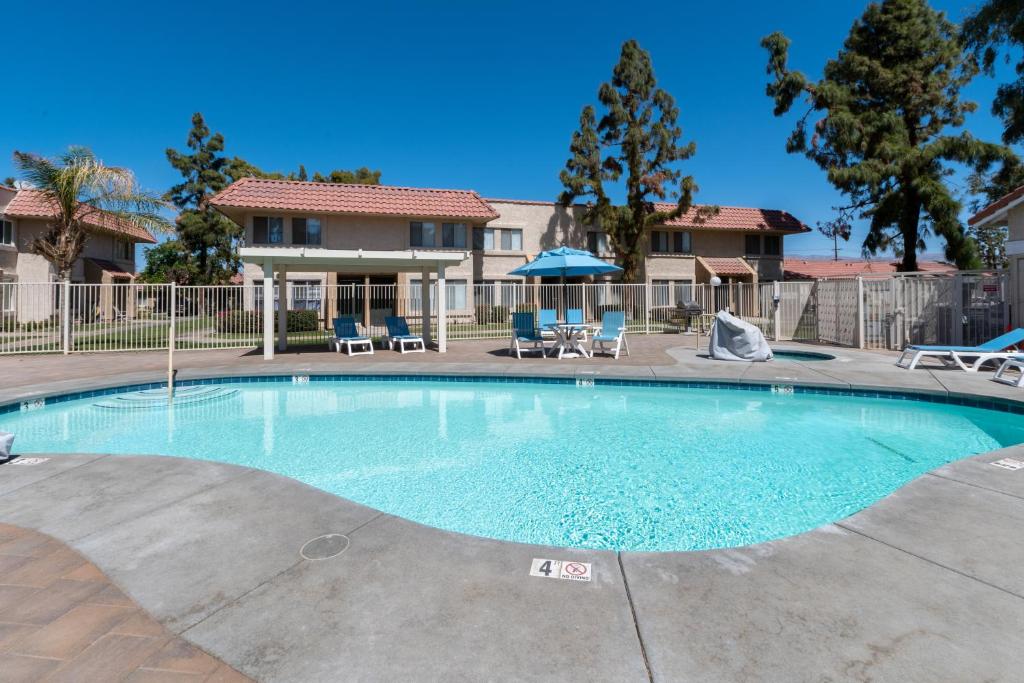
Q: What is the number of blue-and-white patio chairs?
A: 8